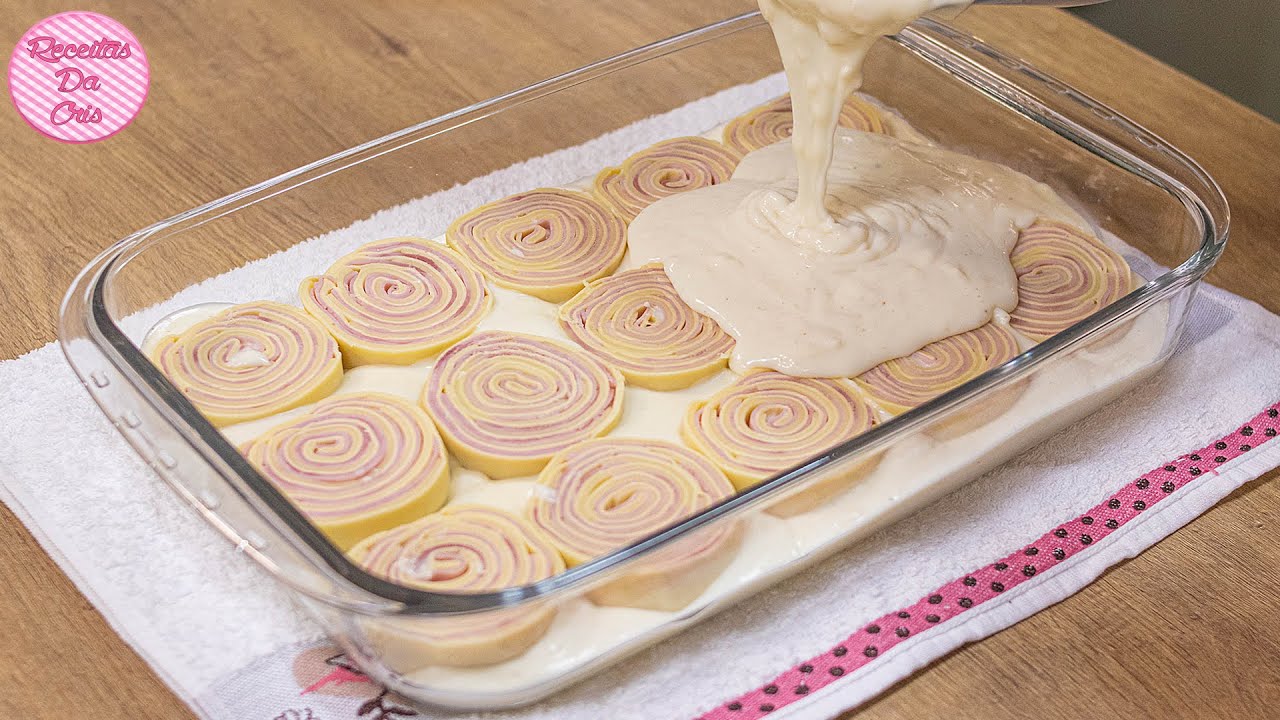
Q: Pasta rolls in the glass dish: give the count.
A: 13